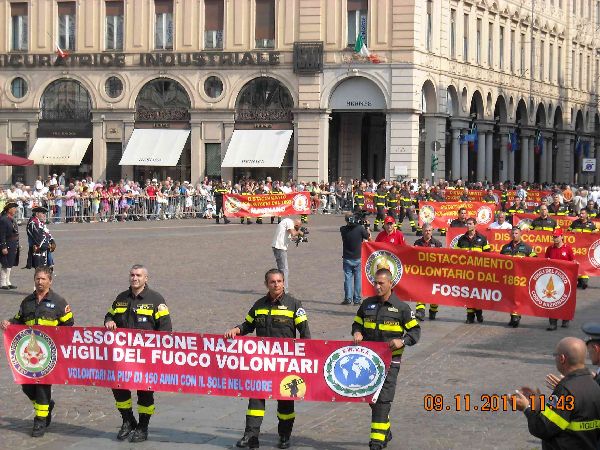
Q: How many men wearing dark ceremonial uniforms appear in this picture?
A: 2